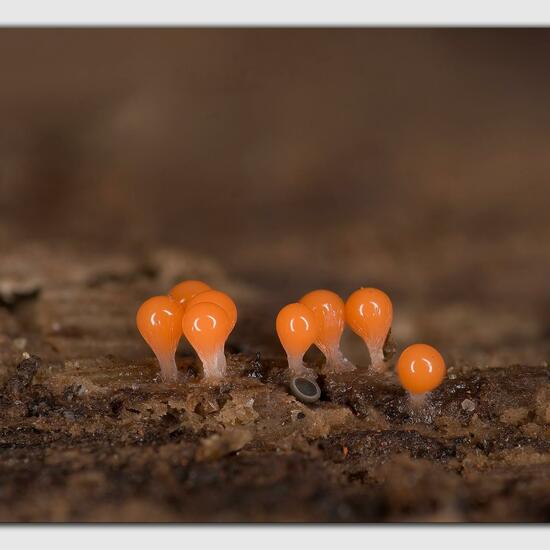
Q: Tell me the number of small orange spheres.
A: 8